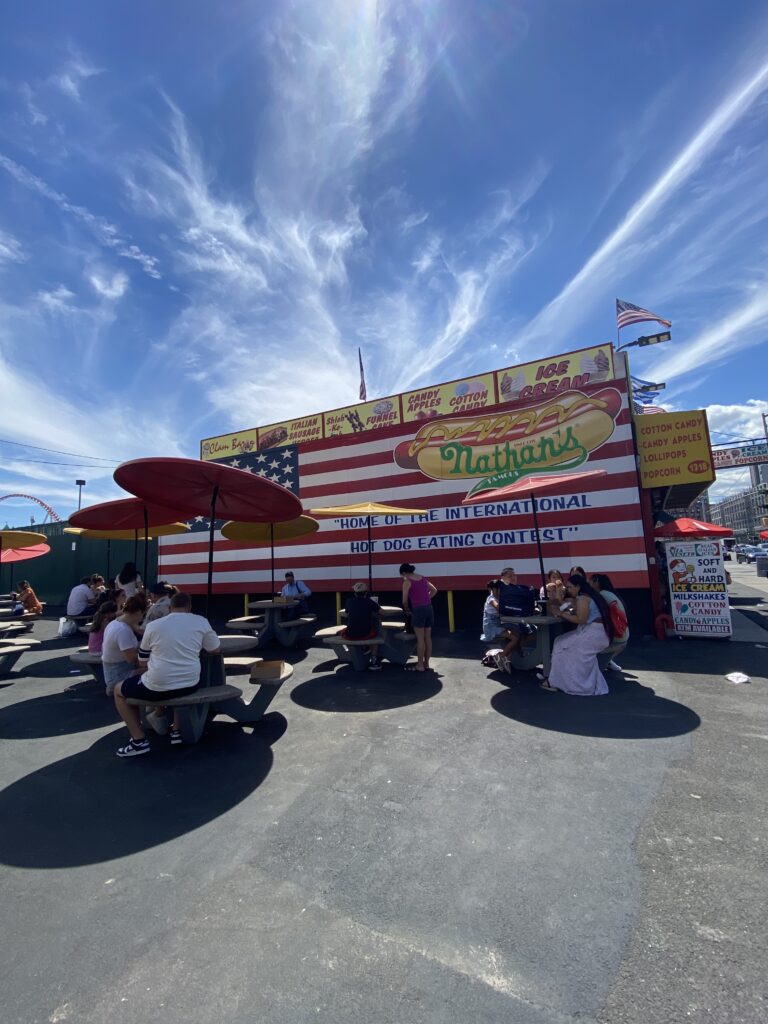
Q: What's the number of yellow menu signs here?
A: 6